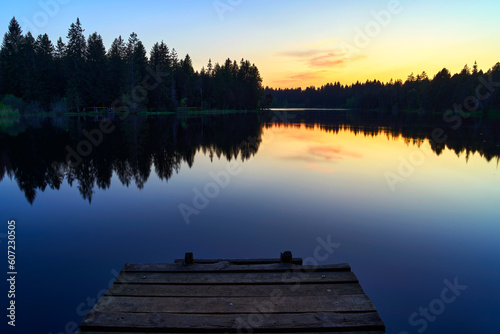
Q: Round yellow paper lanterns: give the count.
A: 0